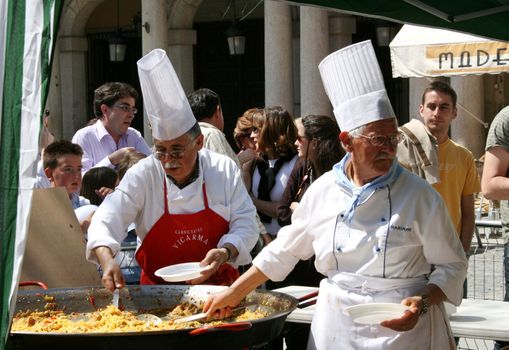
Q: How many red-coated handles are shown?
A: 3